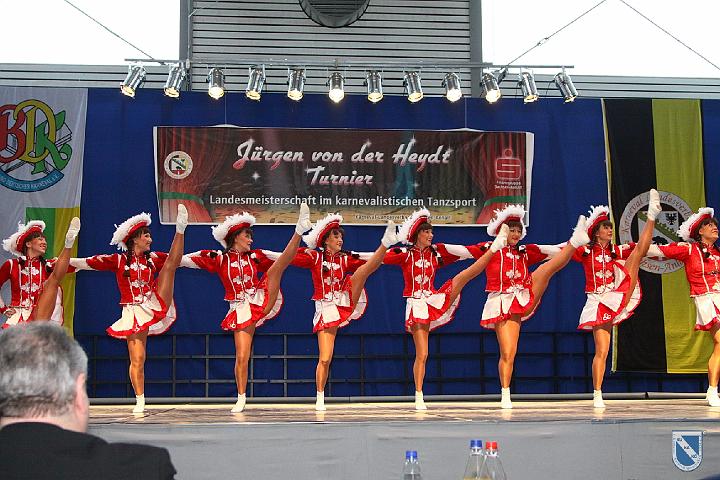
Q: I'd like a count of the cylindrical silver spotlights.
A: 12